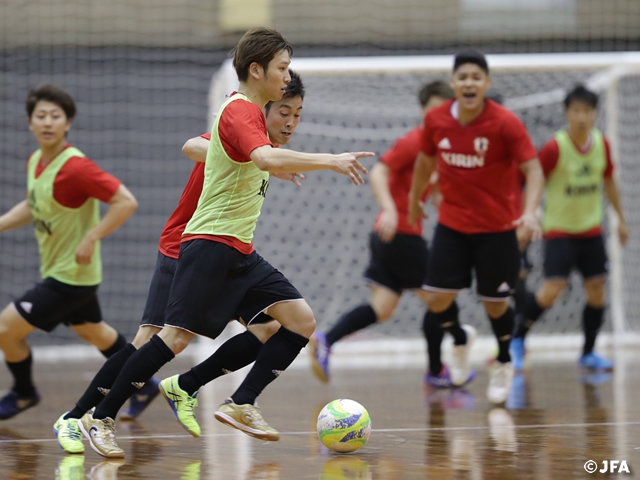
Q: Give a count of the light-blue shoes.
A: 2